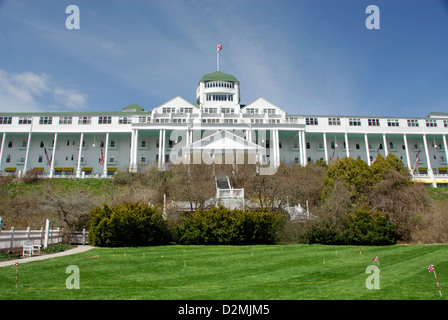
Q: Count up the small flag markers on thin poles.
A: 3